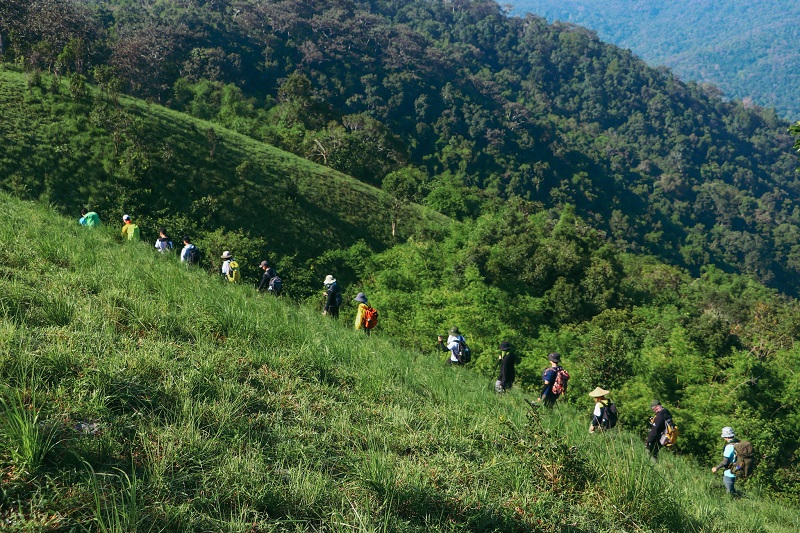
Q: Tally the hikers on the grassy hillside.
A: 14